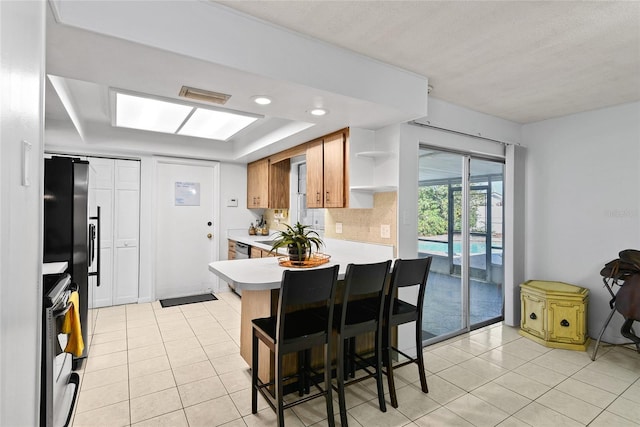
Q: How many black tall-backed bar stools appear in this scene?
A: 3